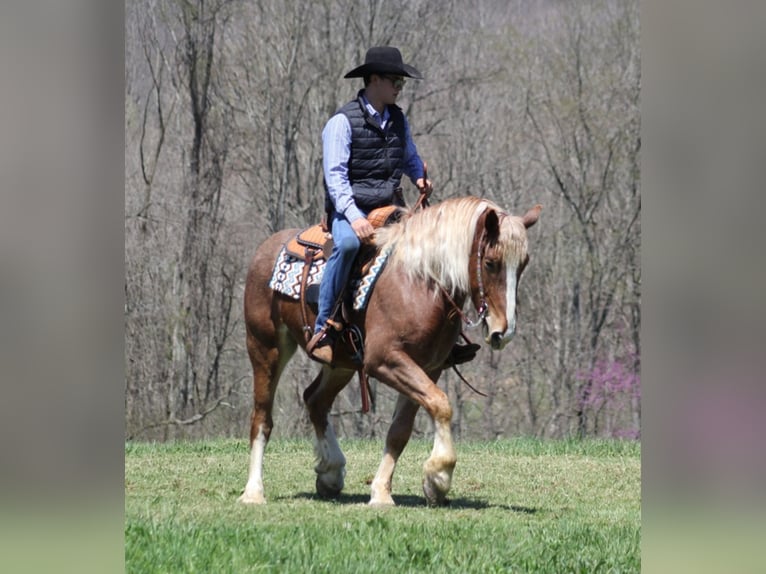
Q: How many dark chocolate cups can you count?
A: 0